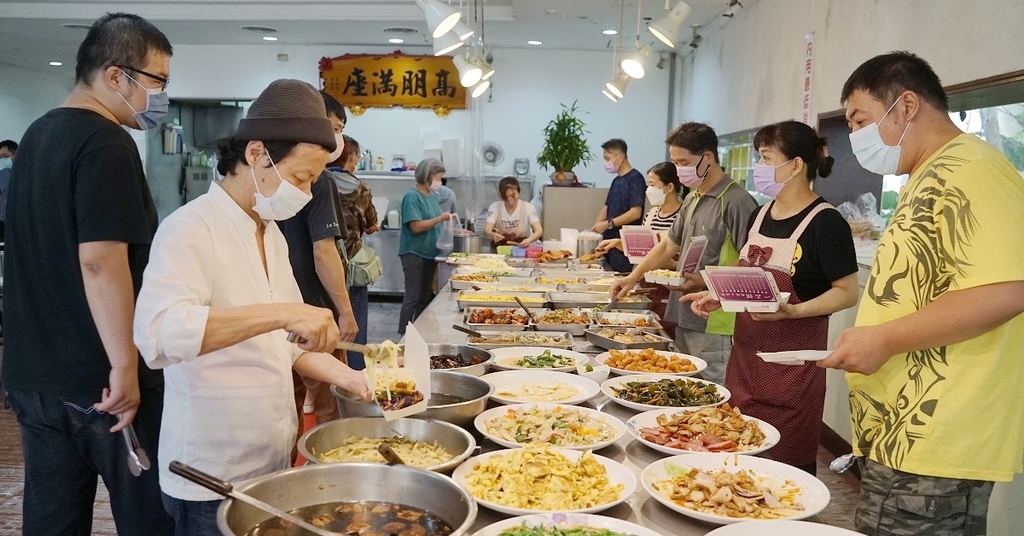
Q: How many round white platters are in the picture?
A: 10